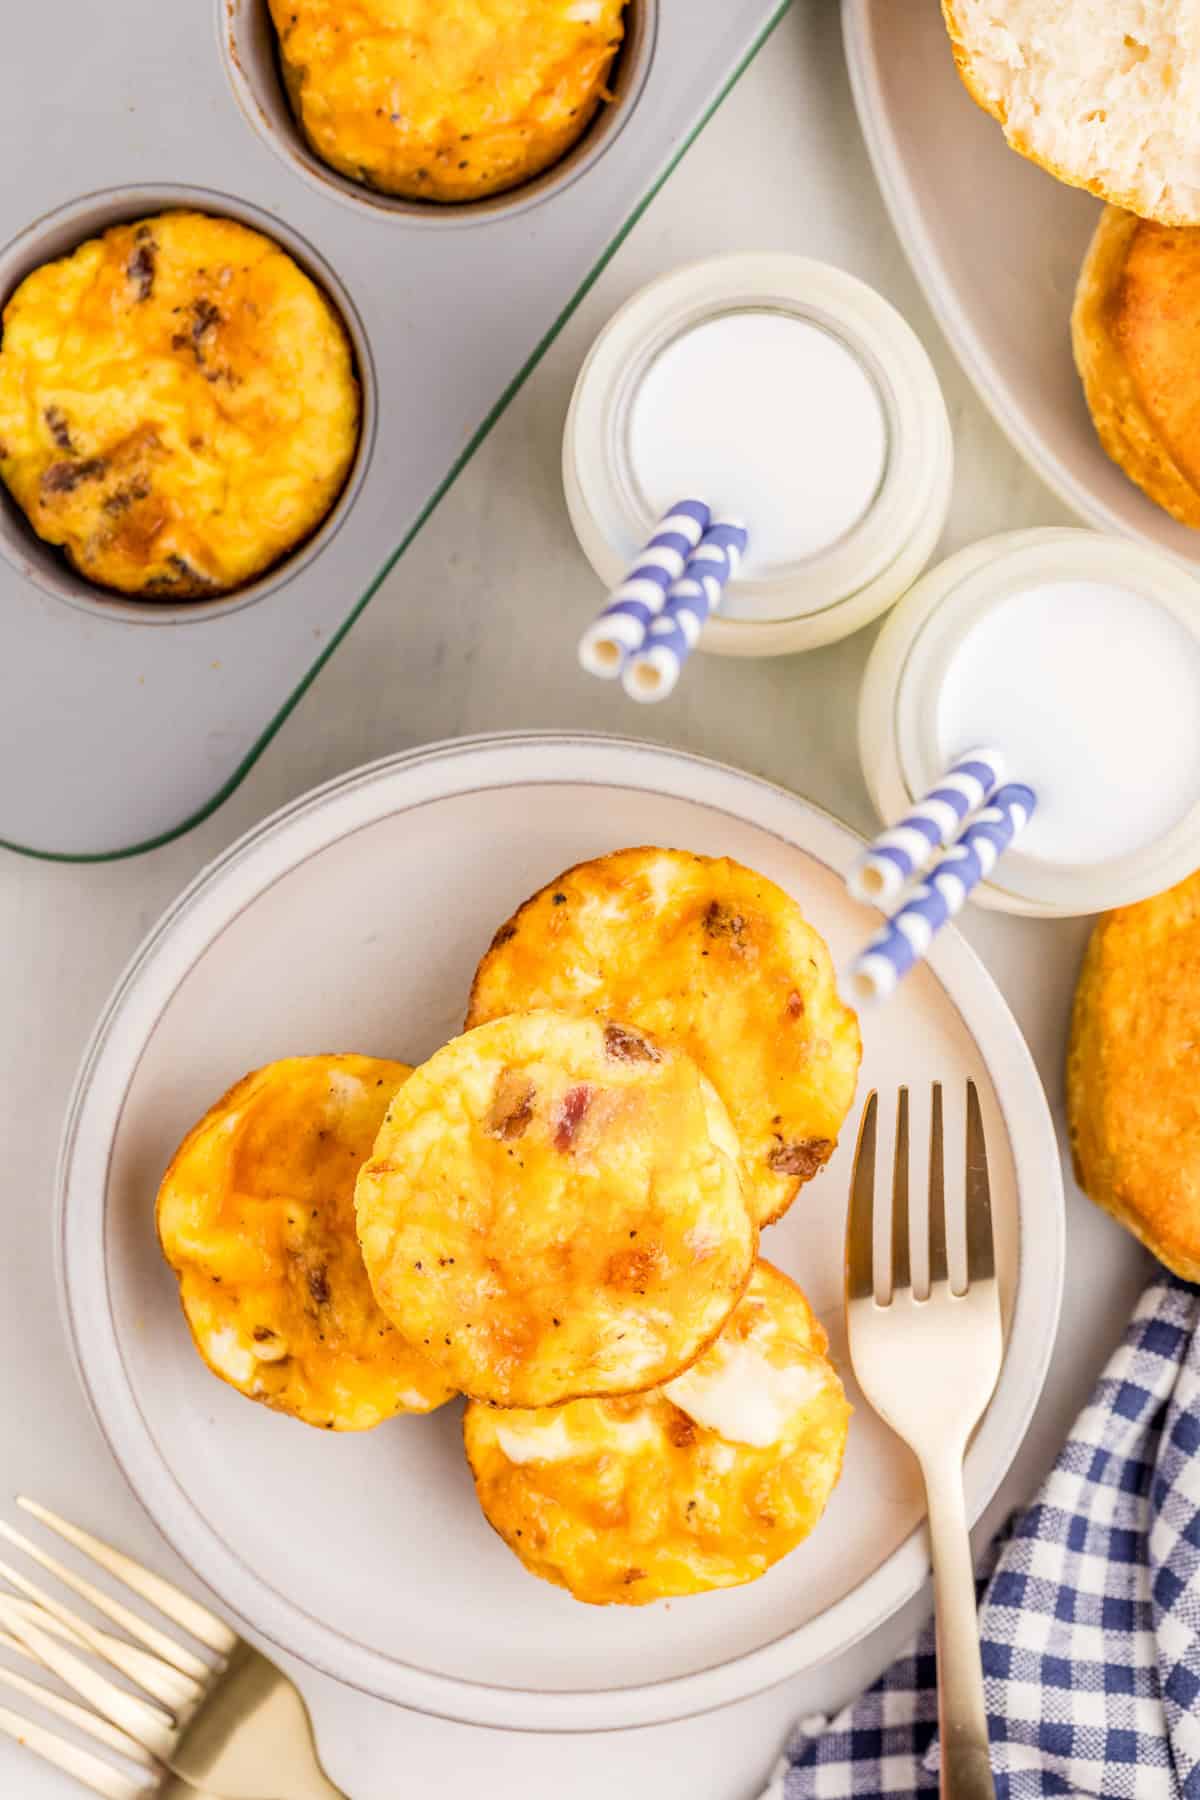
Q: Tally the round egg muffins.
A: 6